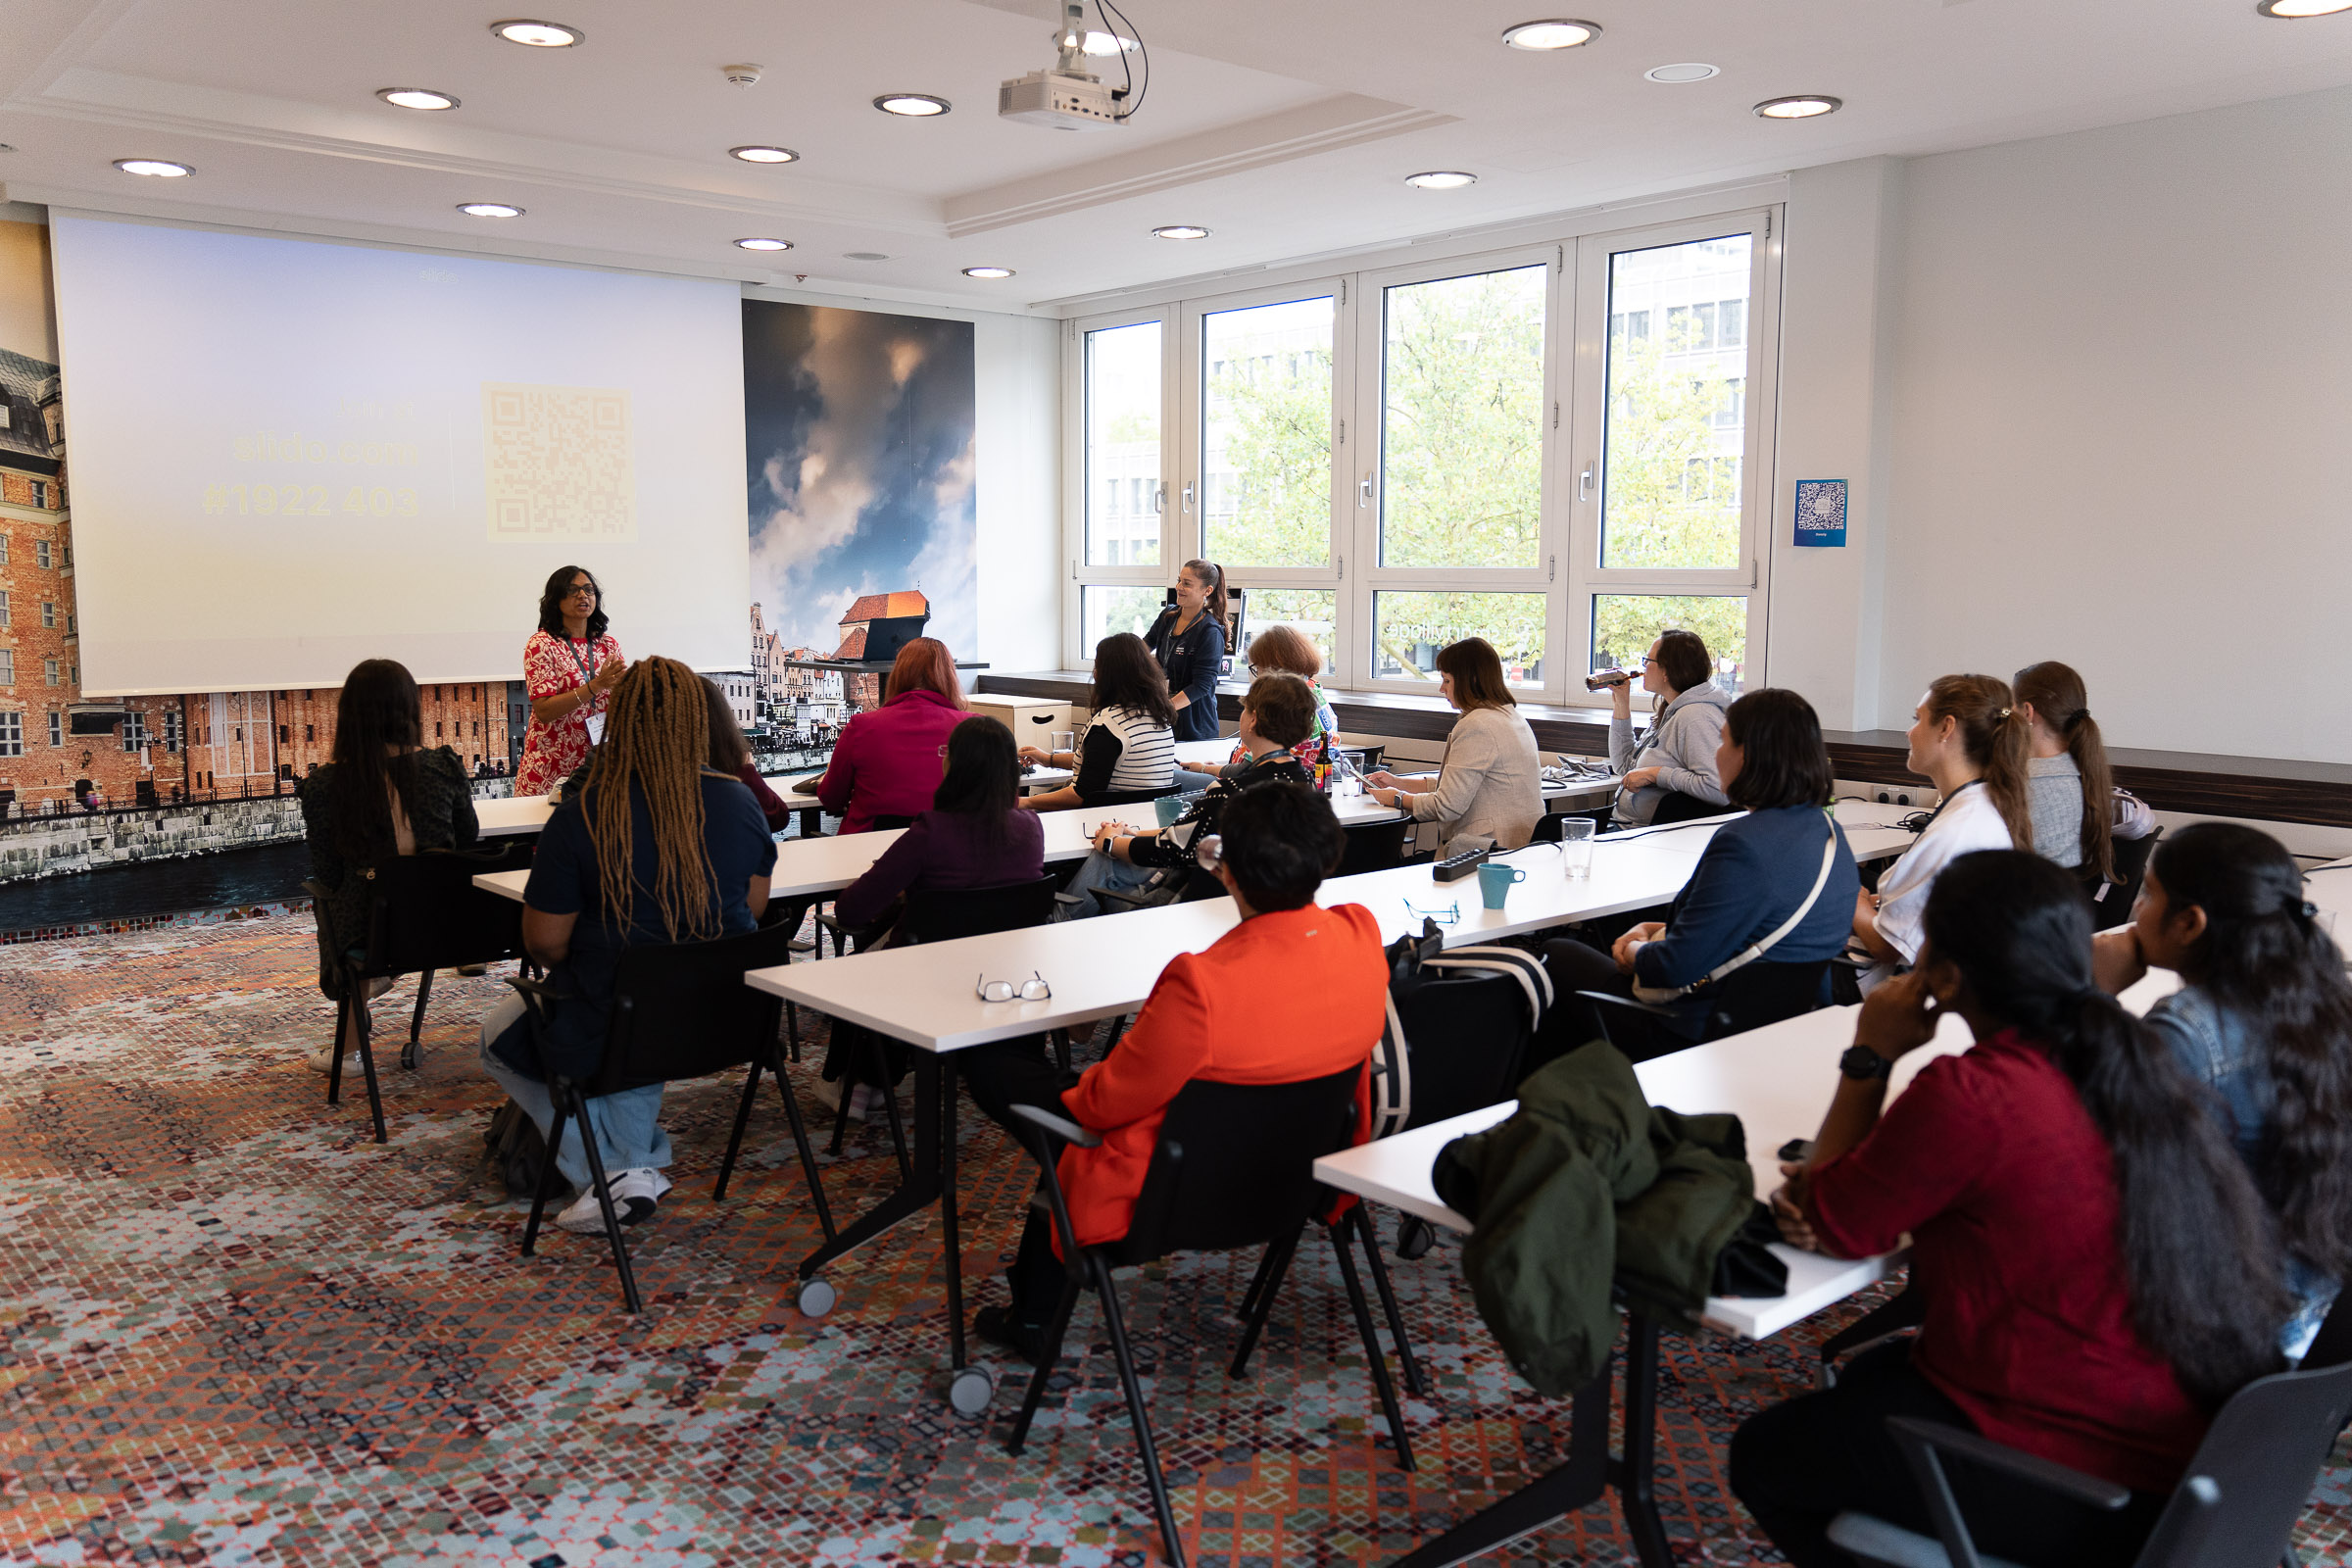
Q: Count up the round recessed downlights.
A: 14